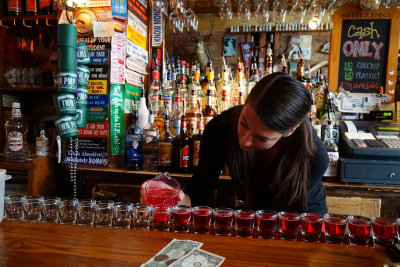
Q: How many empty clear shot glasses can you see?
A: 8